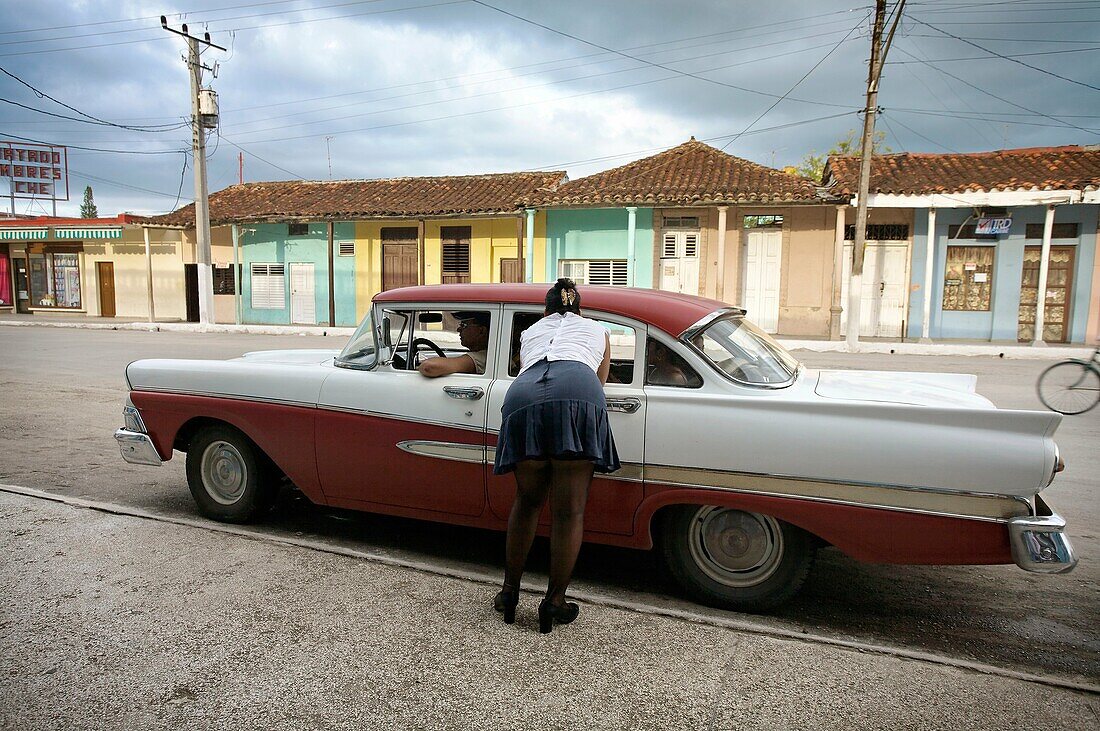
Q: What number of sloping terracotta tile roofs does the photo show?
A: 3